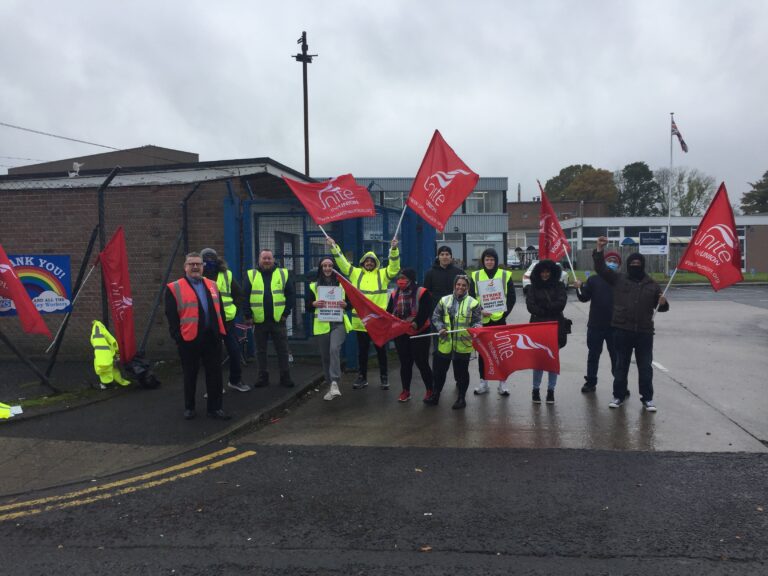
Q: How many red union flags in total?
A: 8